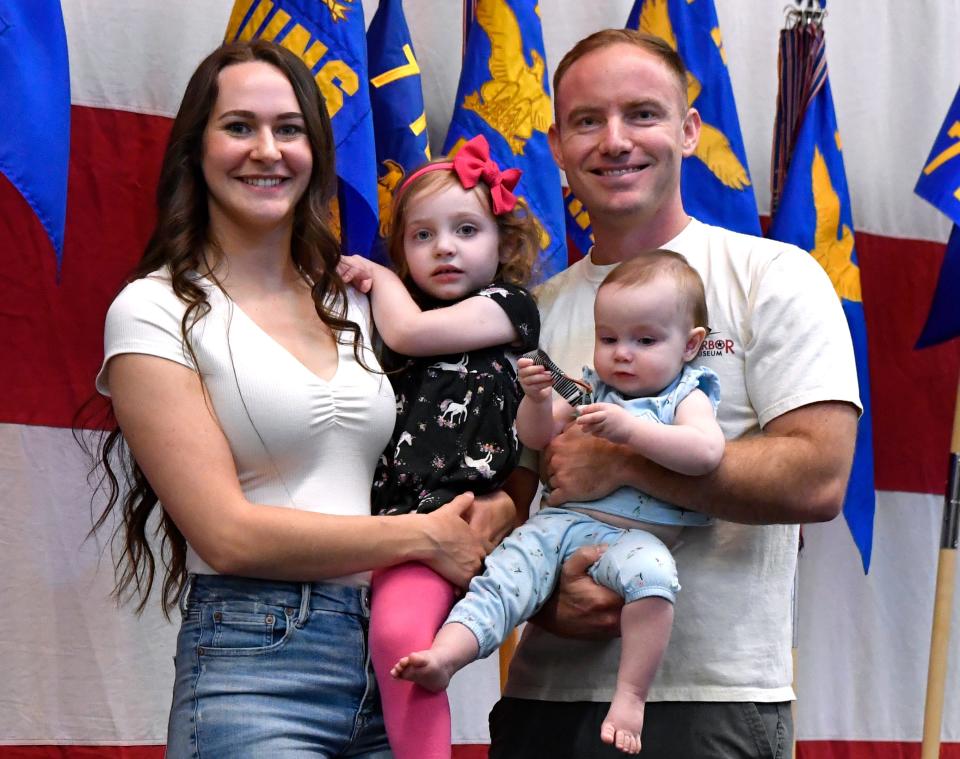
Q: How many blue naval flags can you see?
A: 7